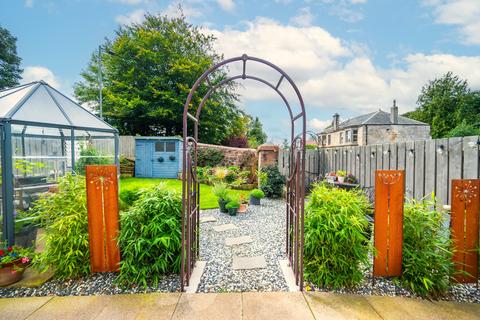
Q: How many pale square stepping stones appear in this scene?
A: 4